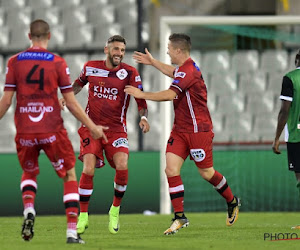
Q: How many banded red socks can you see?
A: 6